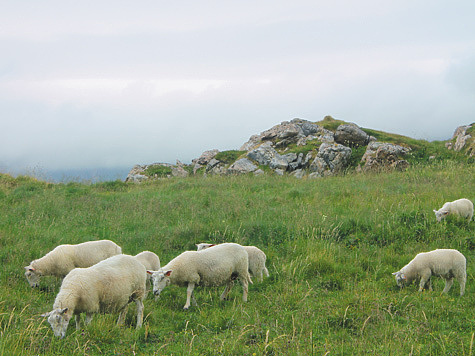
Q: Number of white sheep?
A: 7